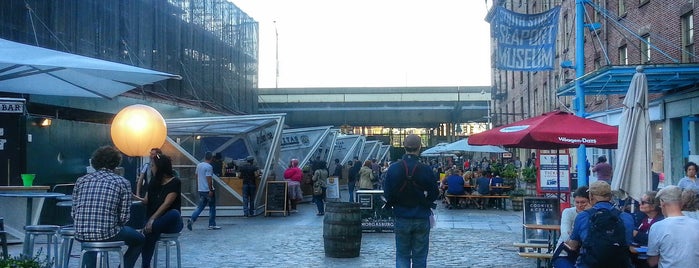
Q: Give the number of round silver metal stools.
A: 4